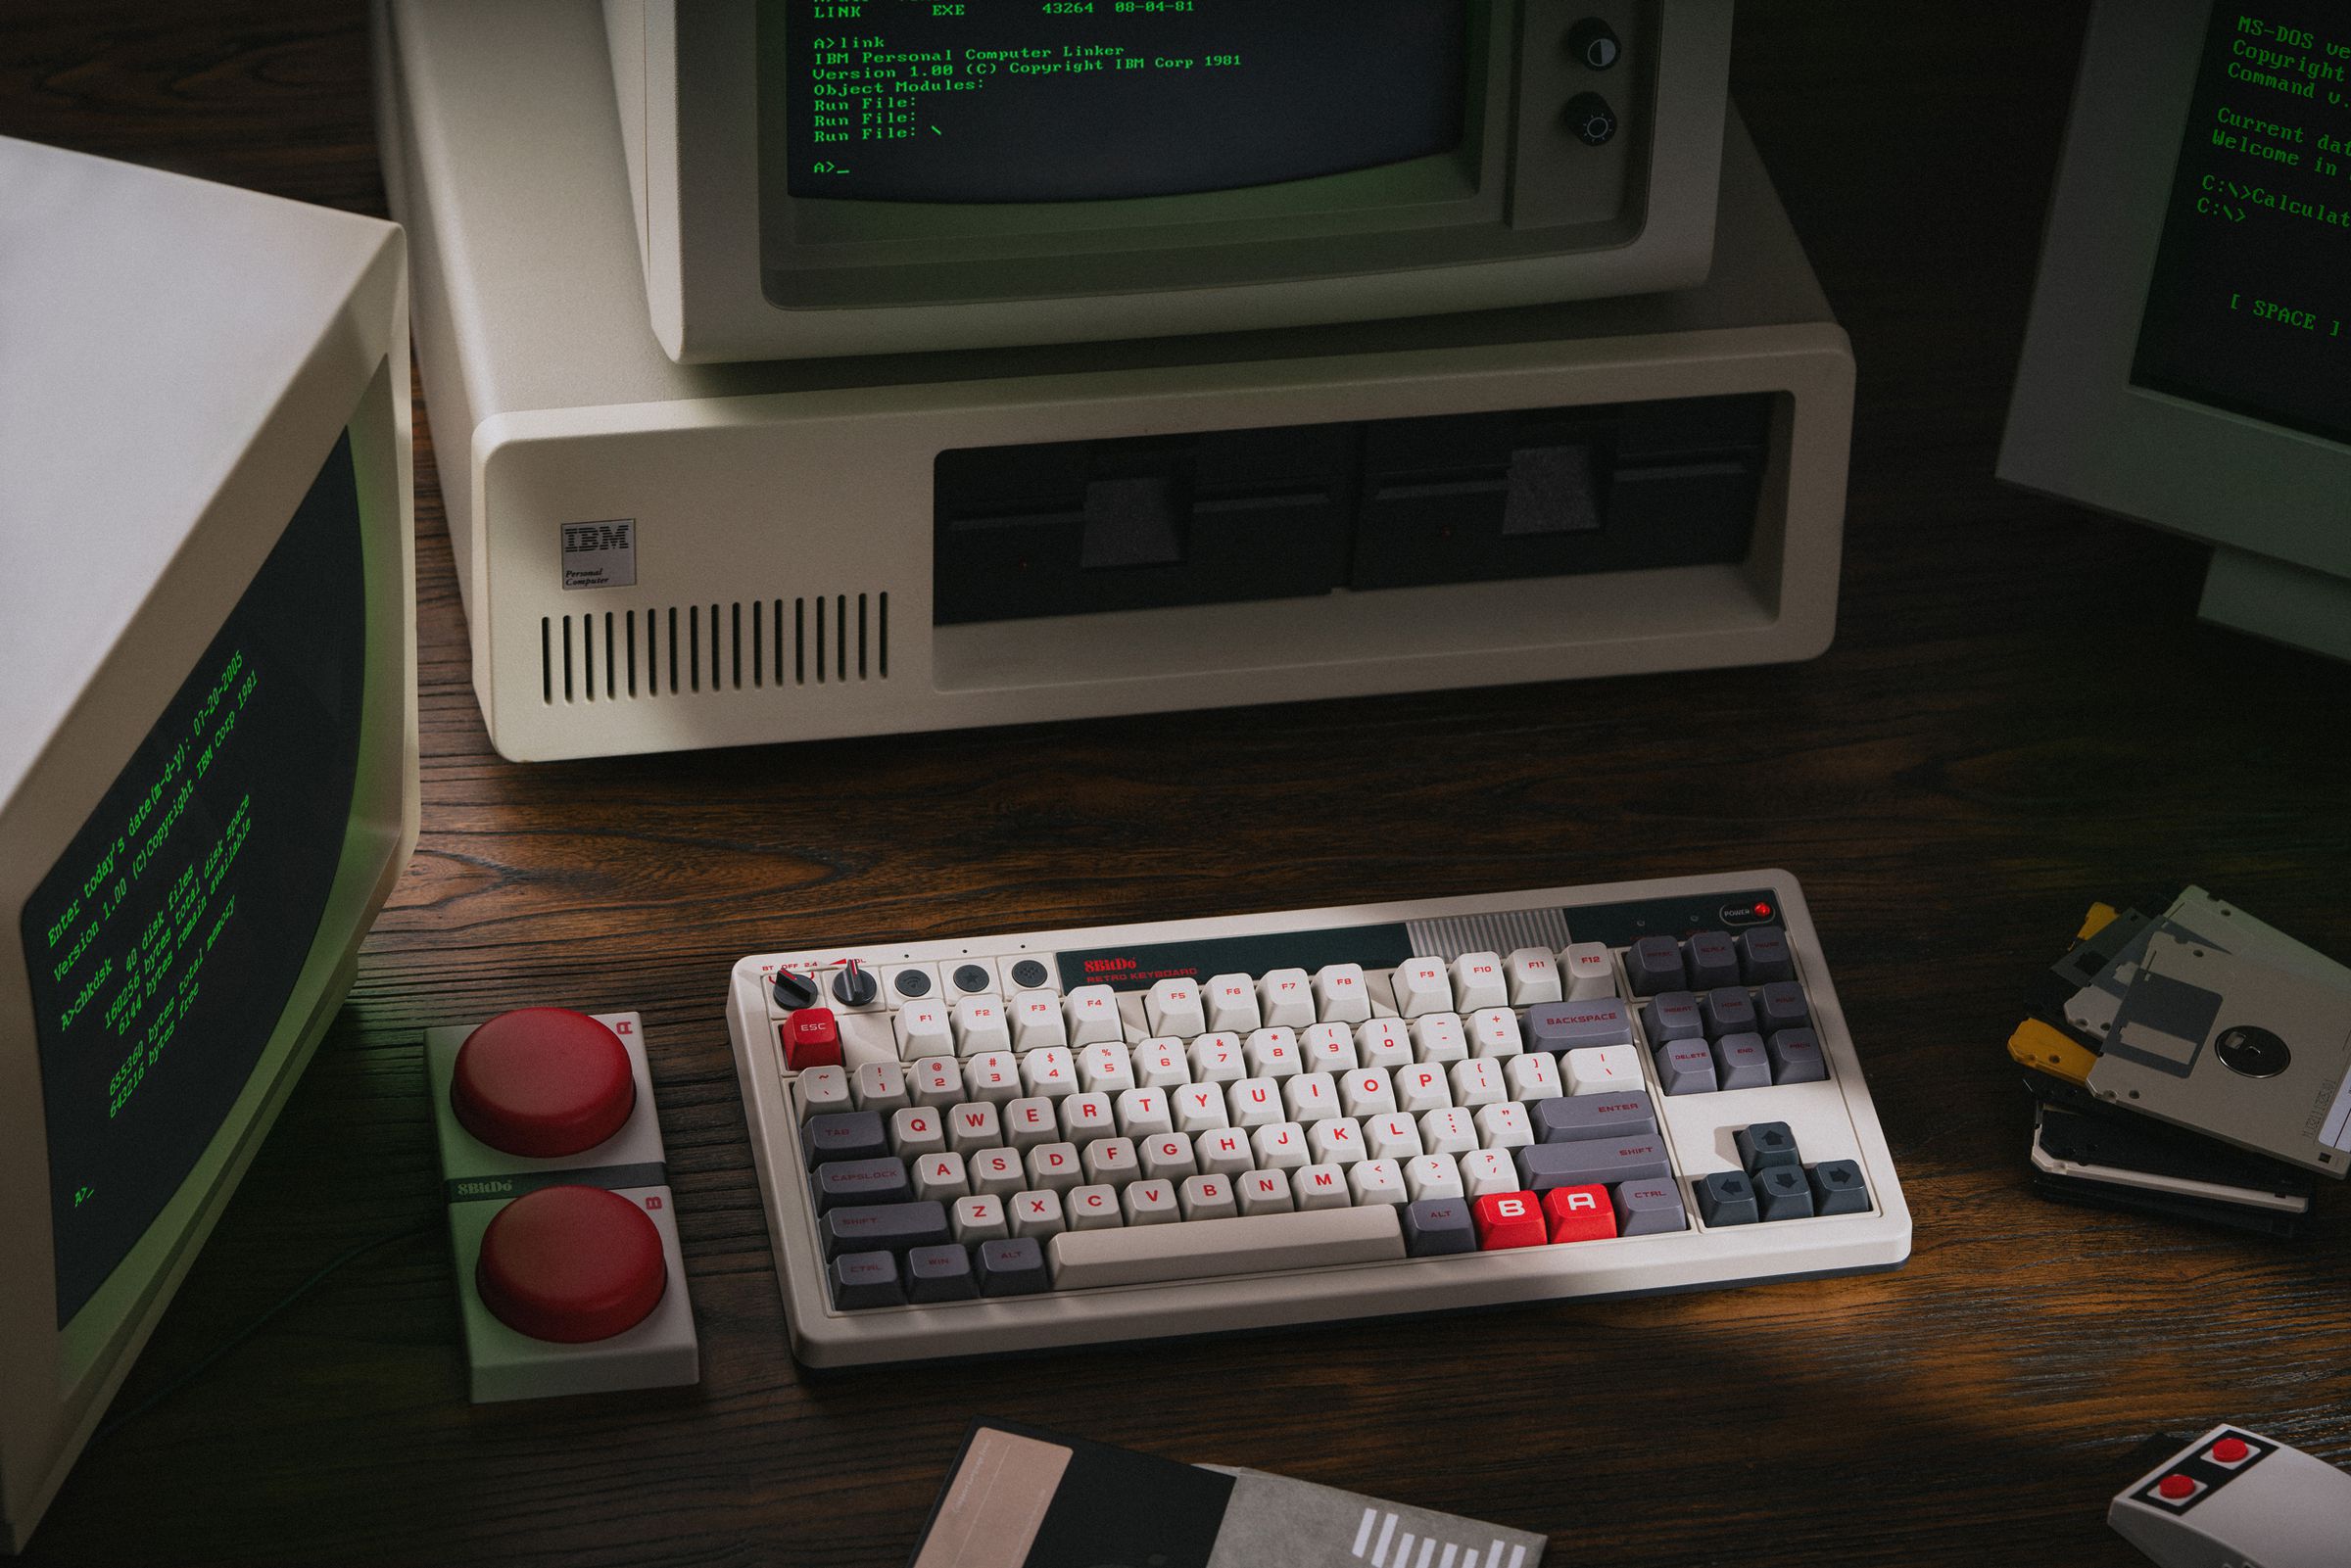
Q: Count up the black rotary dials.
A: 4